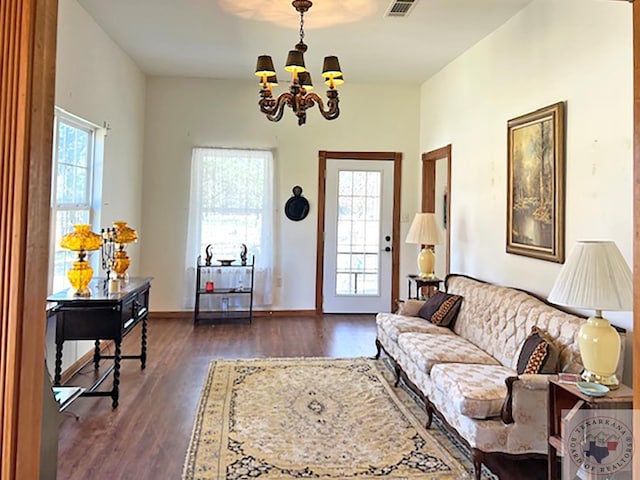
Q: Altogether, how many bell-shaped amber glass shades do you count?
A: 2